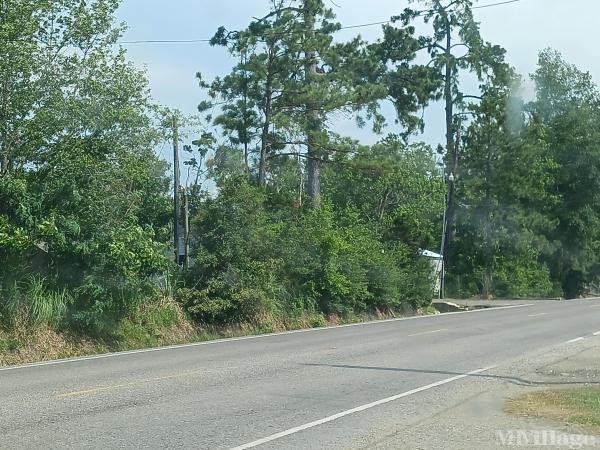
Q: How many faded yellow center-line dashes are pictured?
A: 3